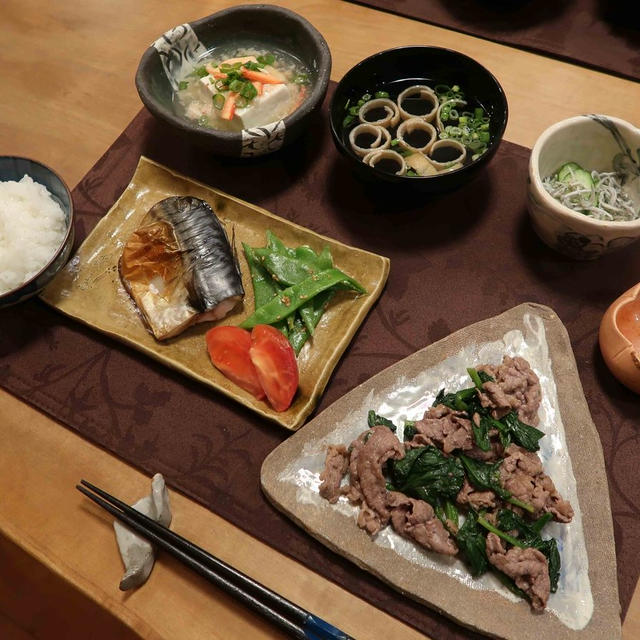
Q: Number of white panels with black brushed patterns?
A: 2